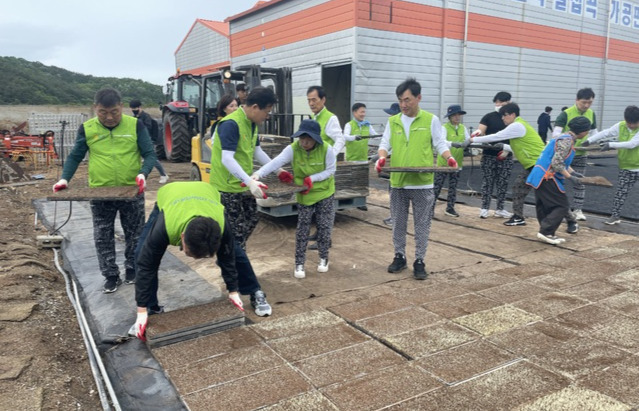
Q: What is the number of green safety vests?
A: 11